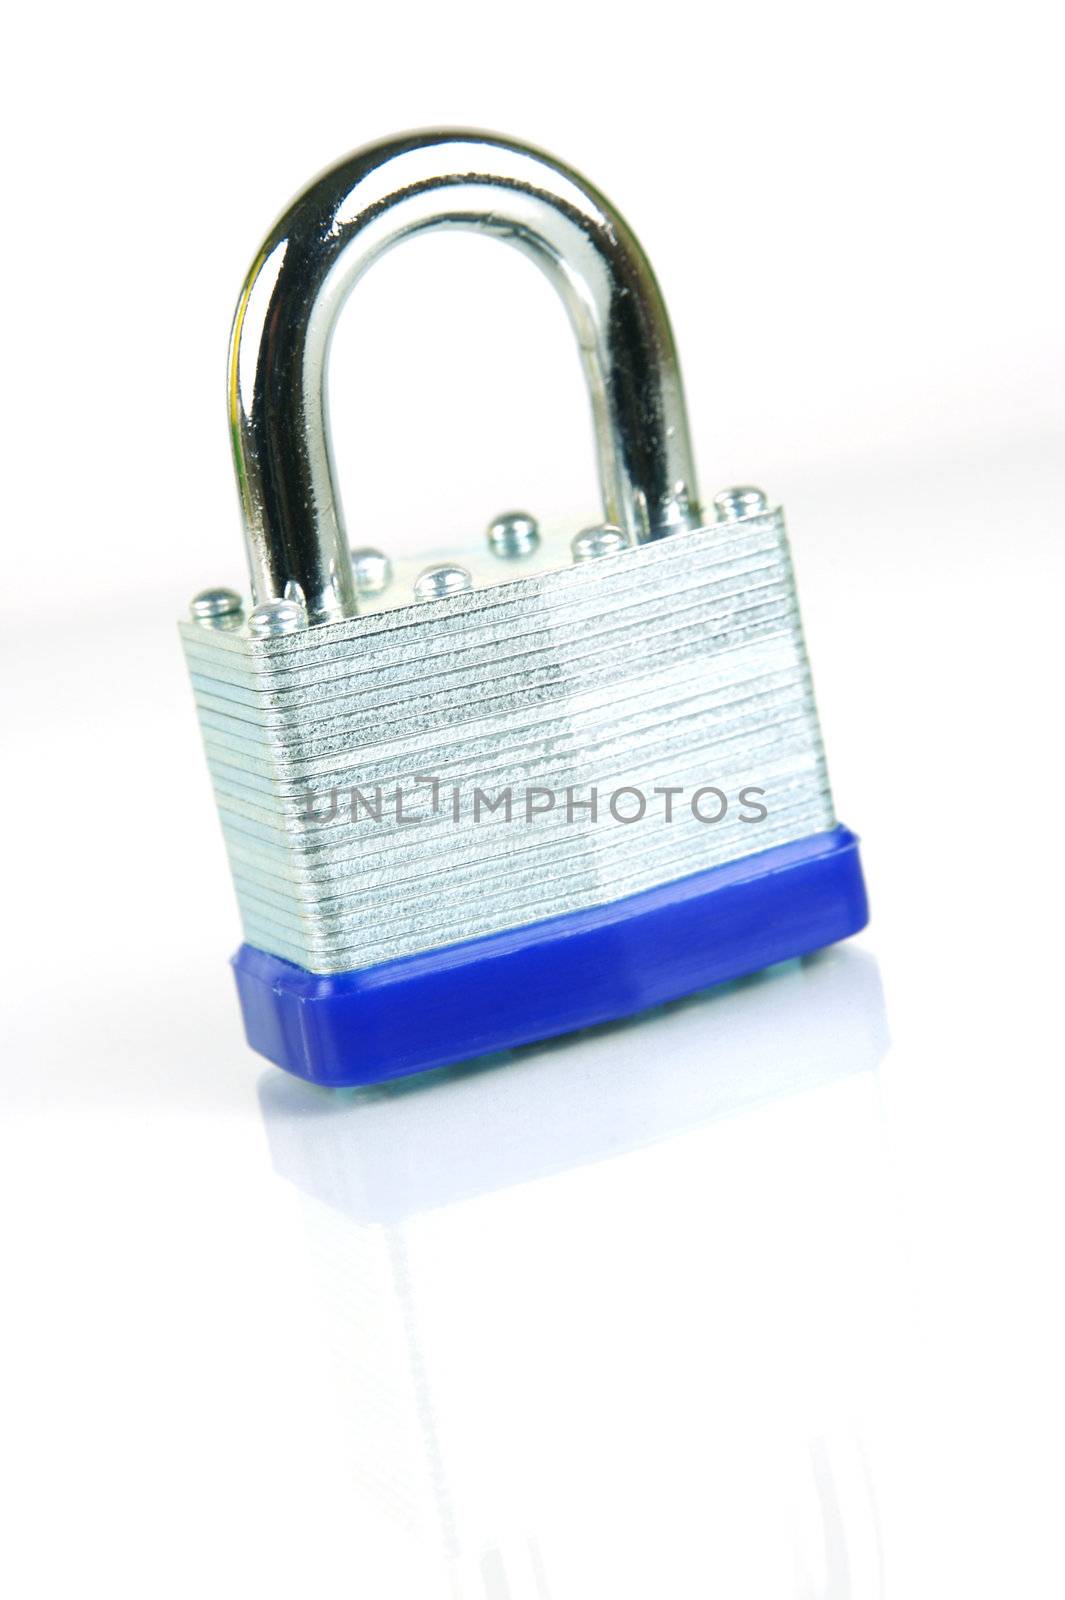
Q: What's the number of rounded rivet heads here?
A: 7